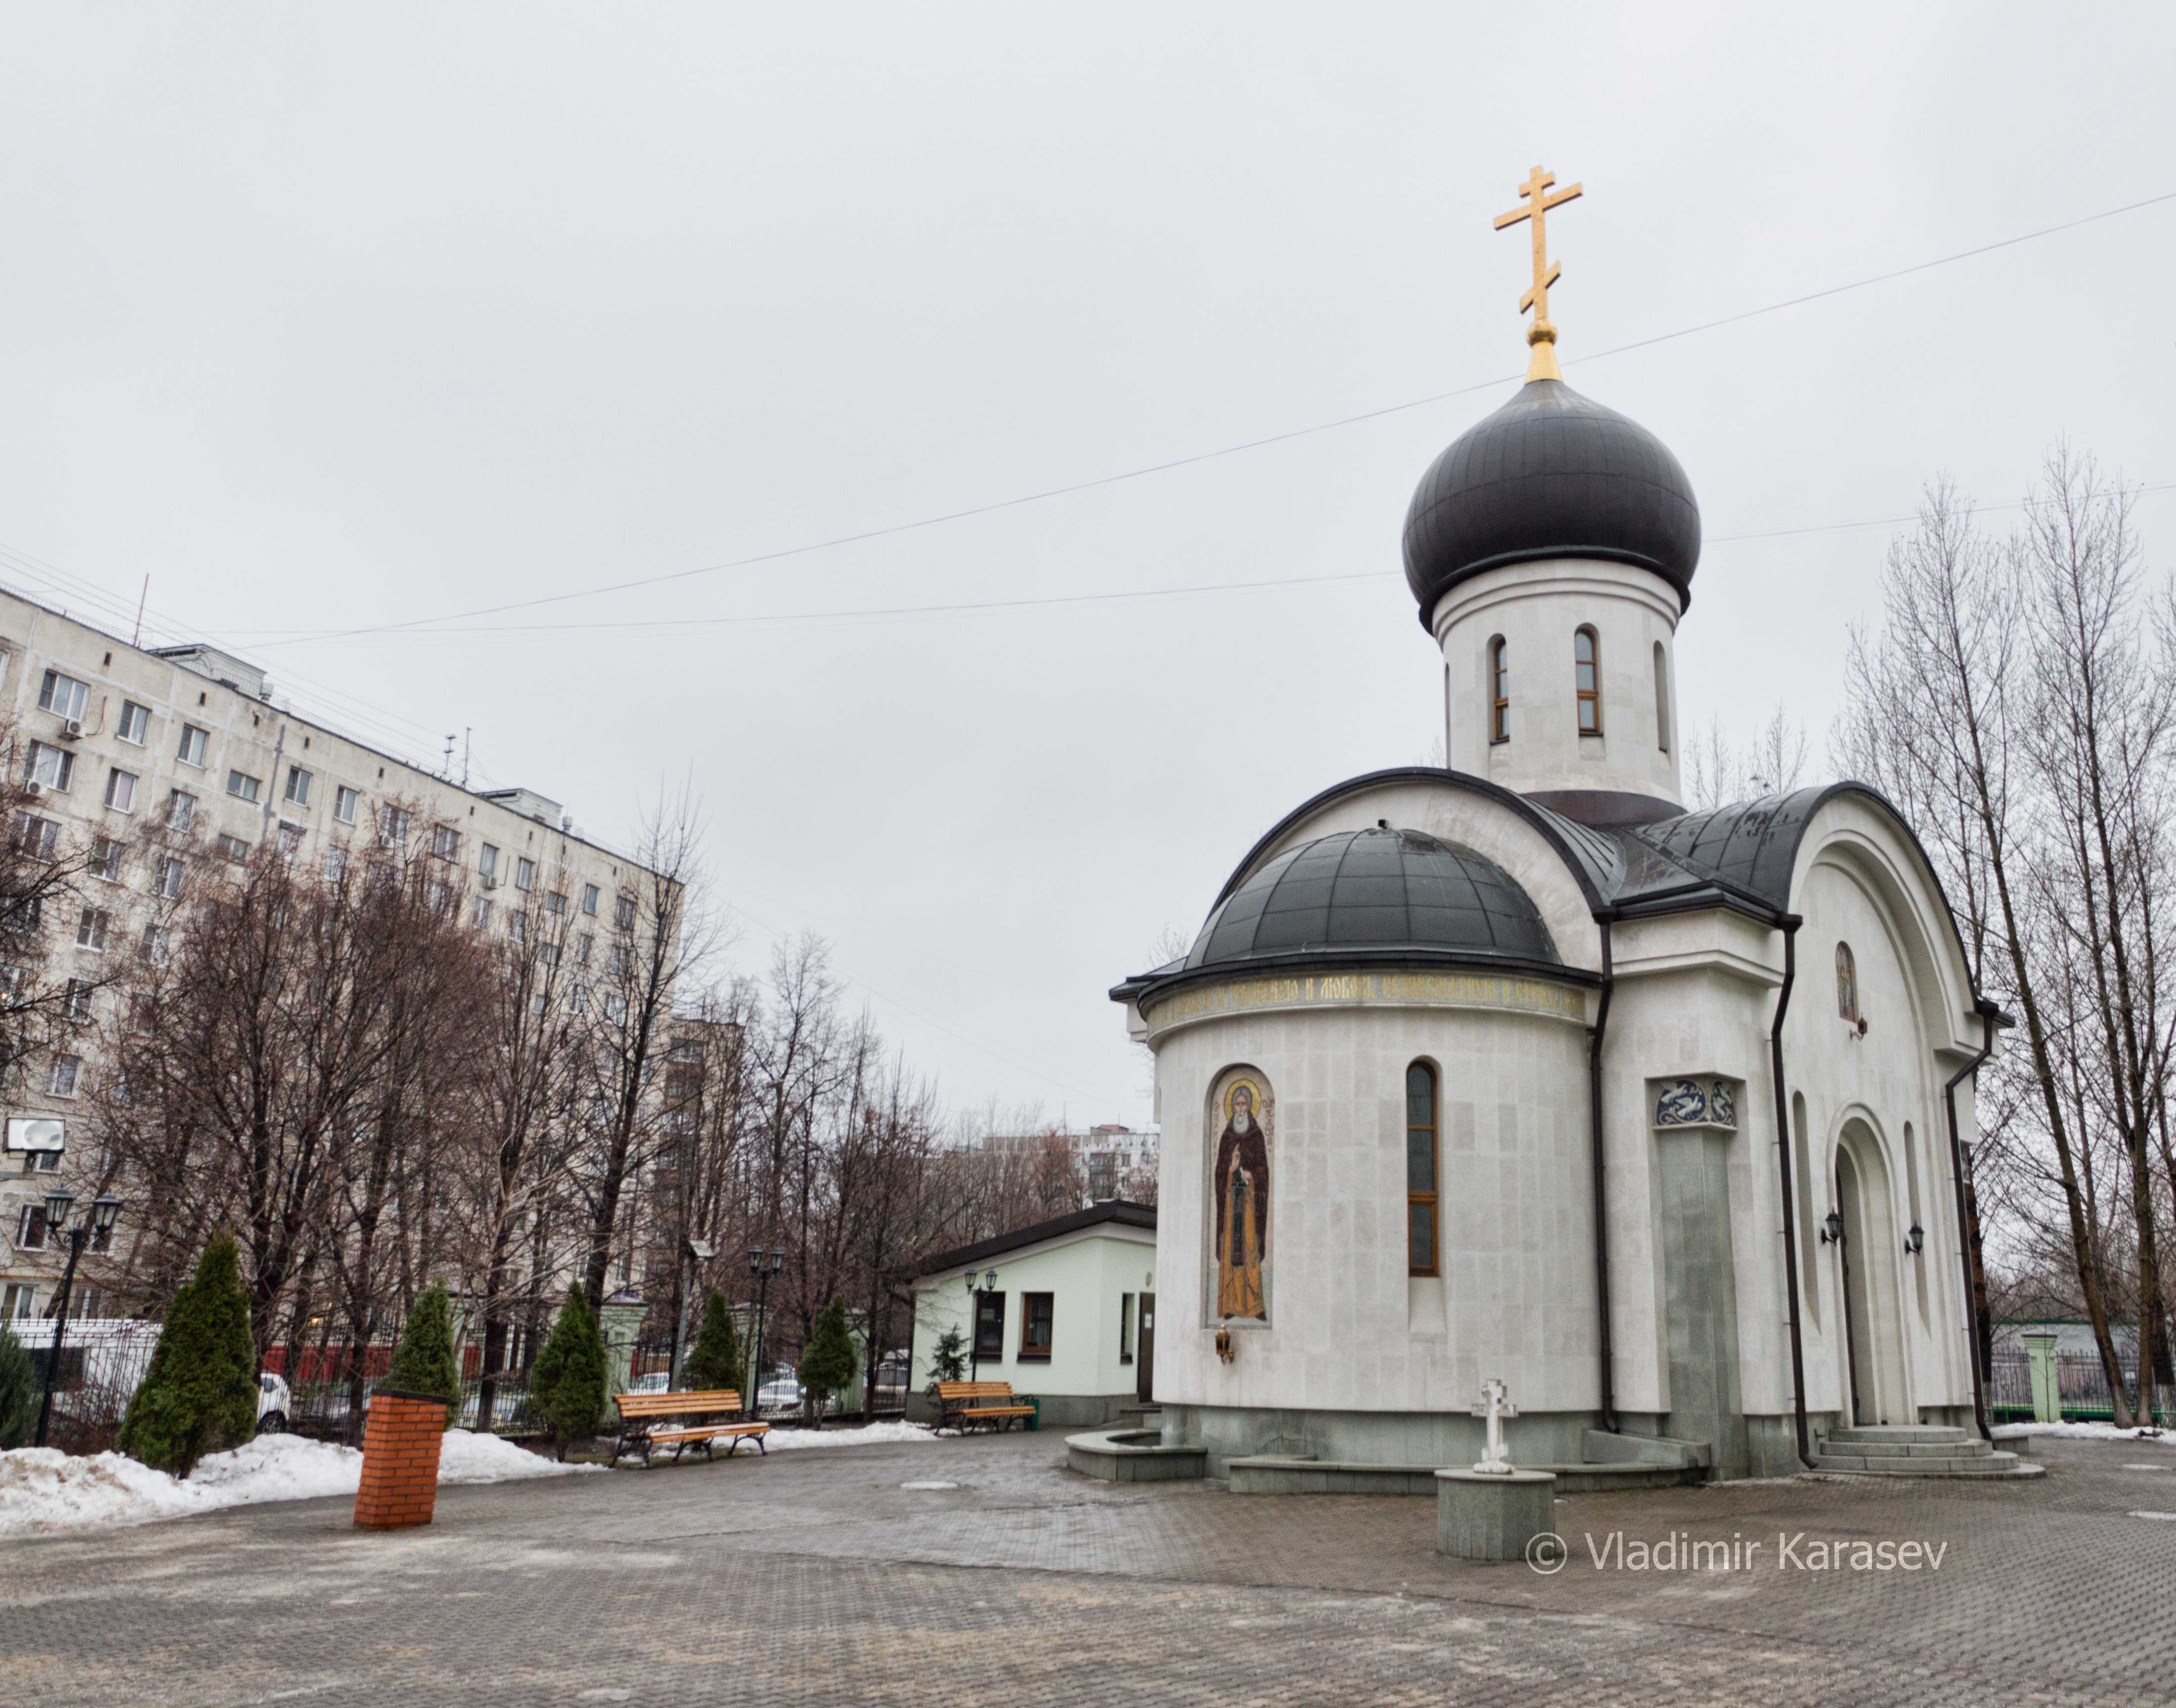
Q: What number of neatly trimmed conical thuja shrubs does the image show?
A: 5